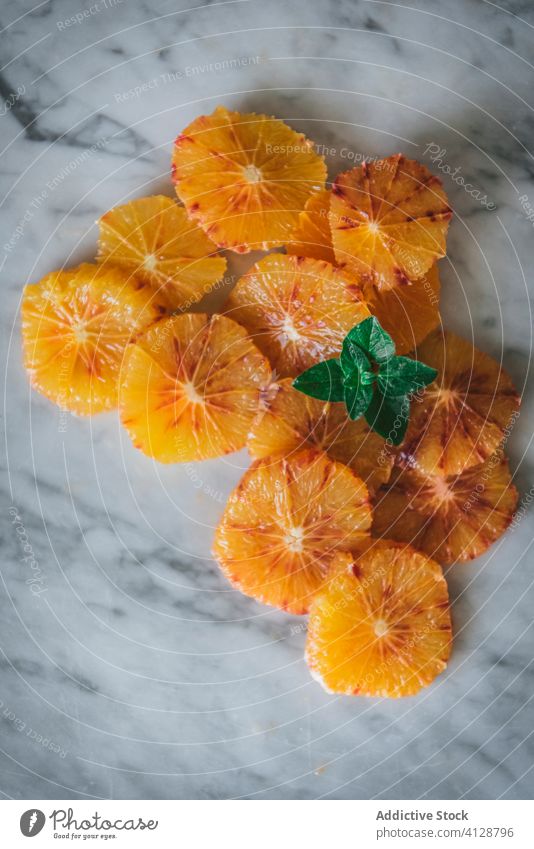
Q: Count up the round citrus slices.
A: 13